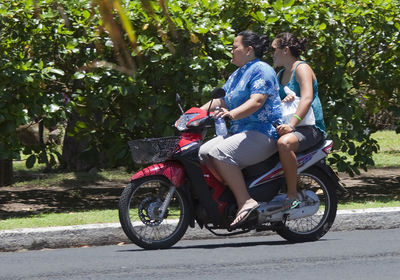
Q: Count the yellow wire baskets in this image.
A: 0